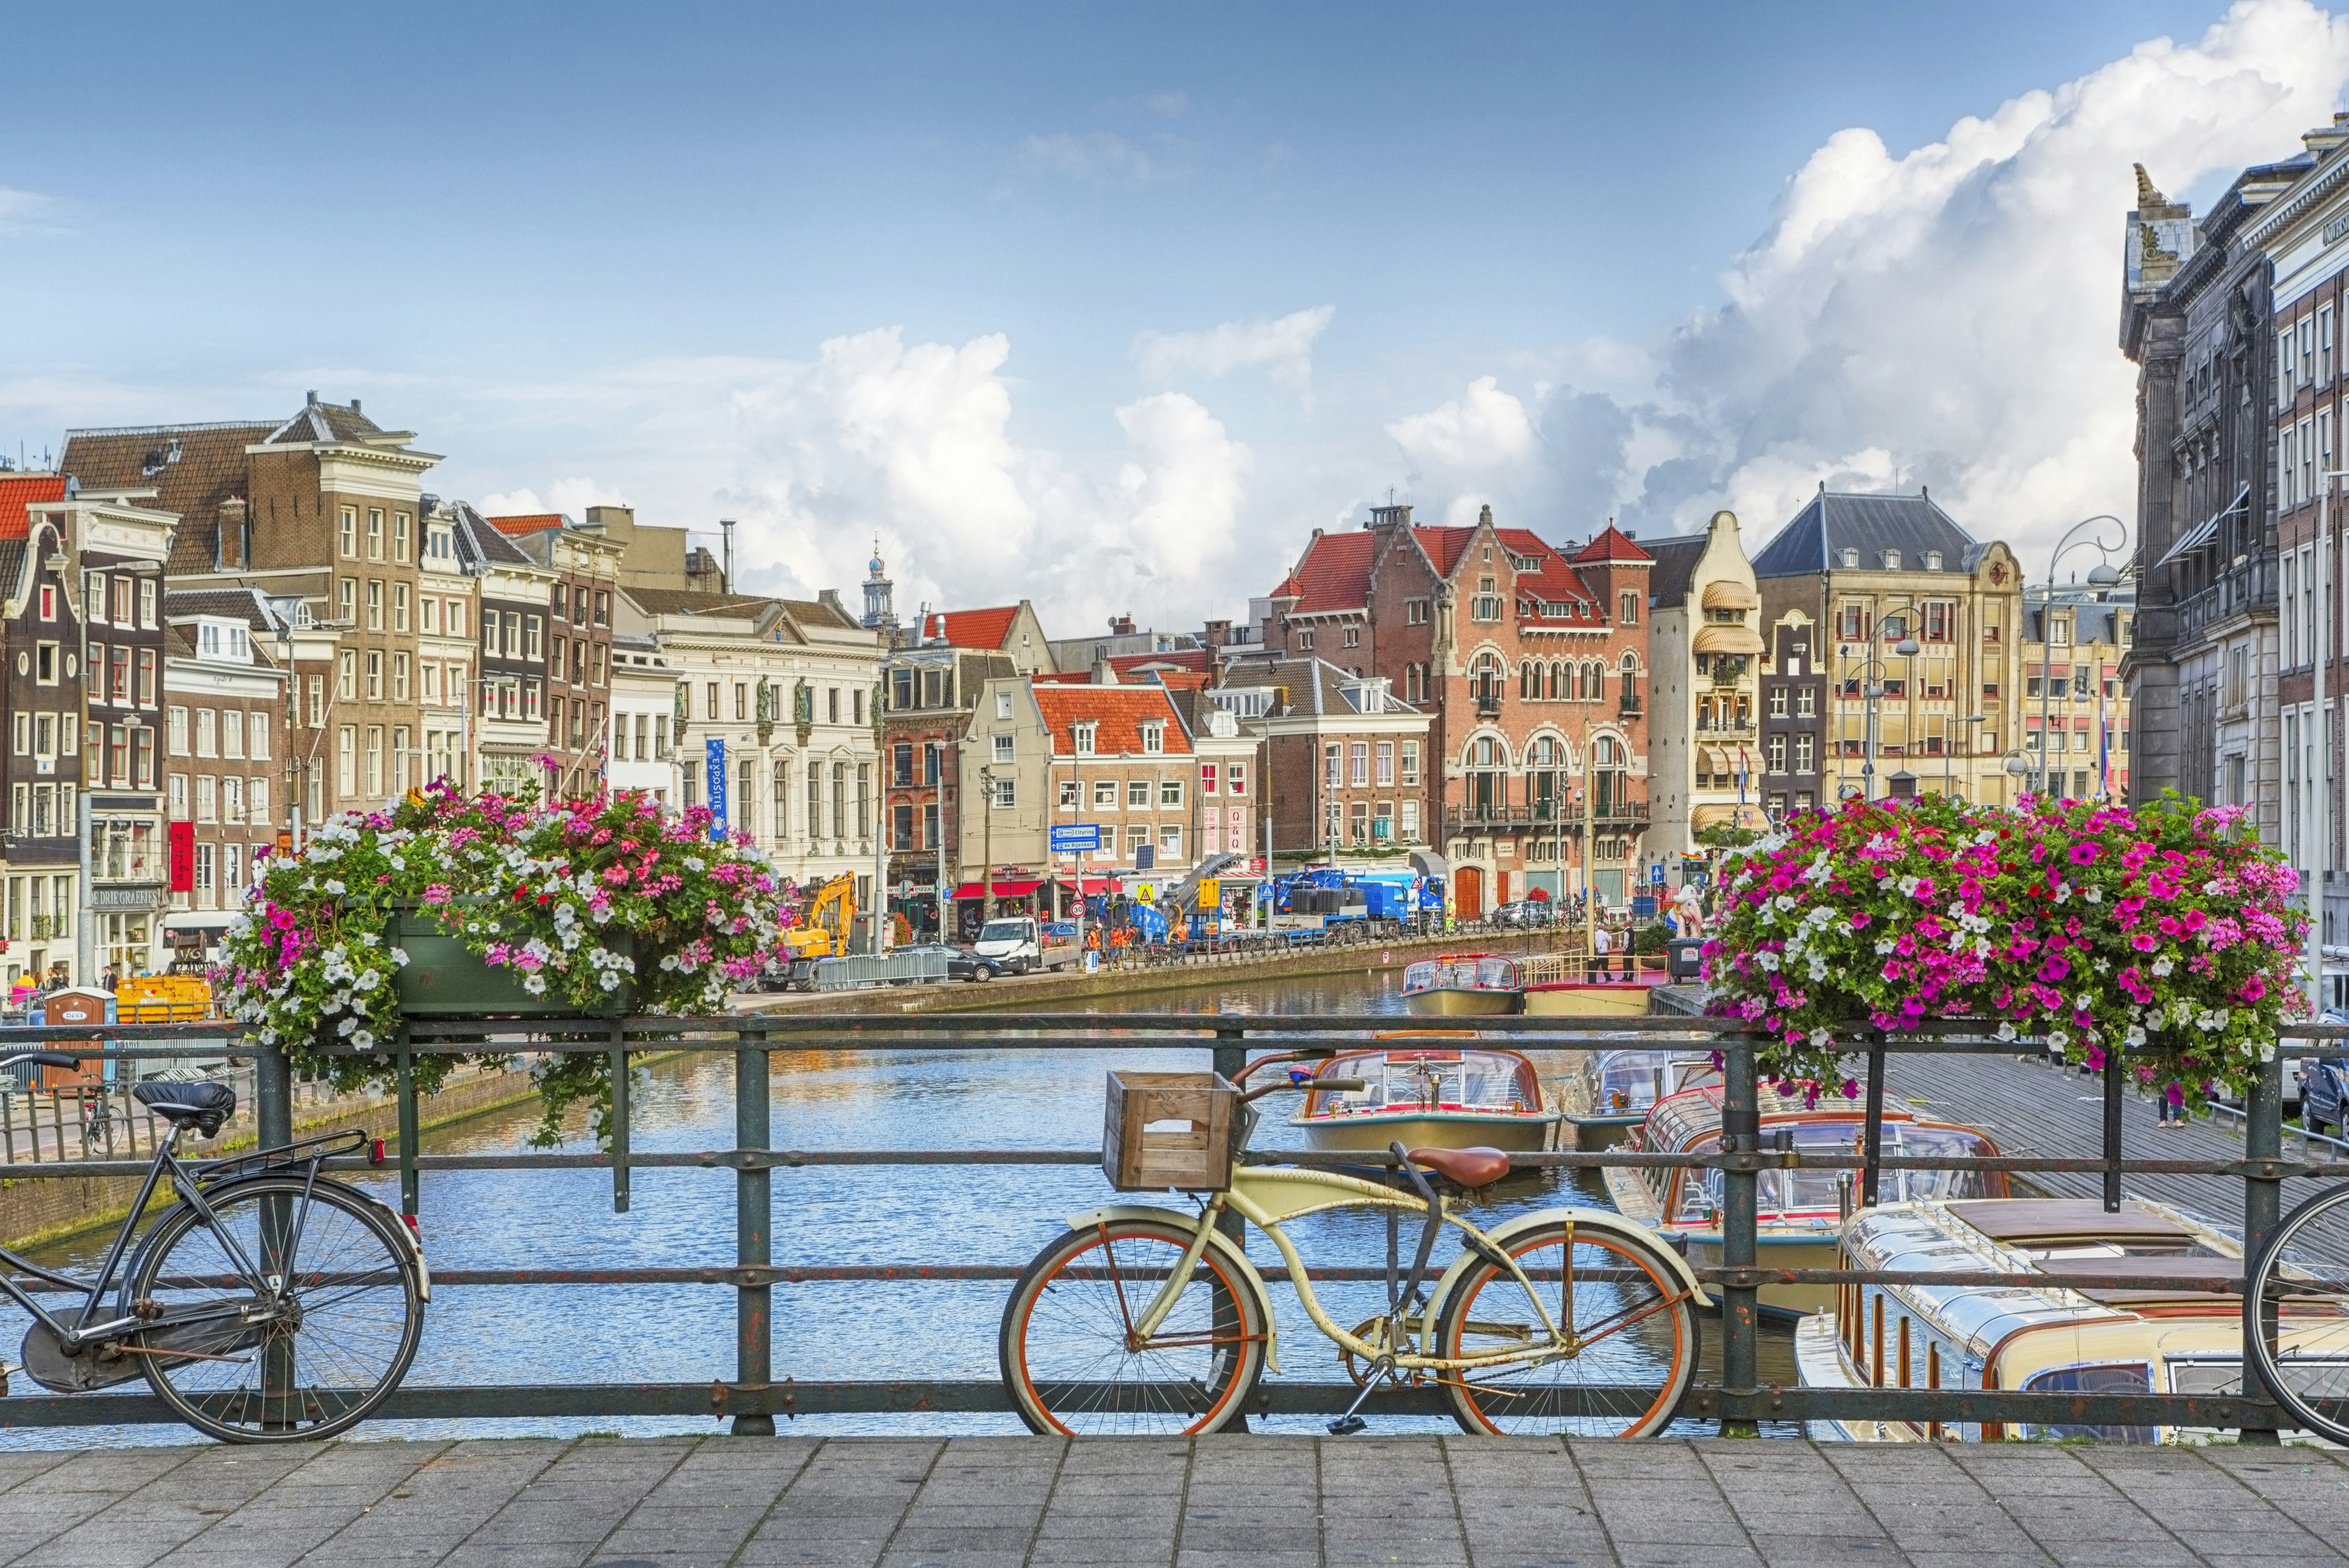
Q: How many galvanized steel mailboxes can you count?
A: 0